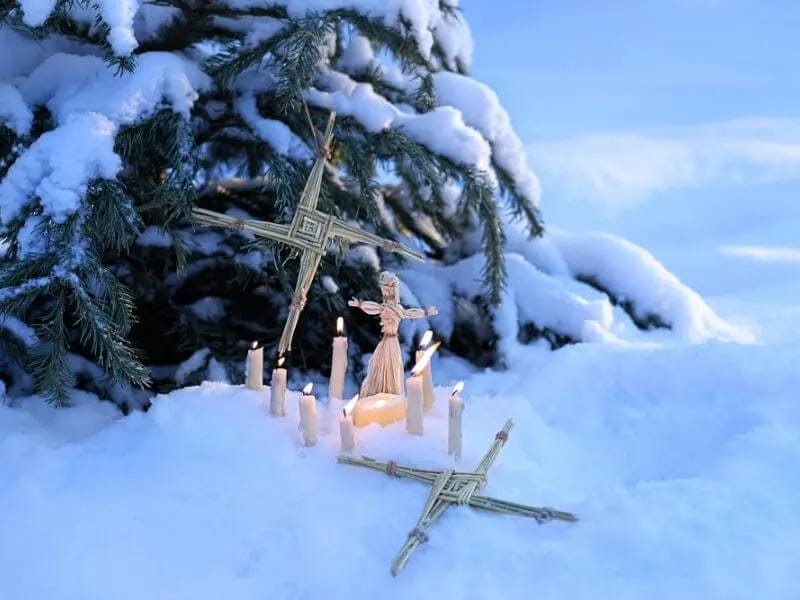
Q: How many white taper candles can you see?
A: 8